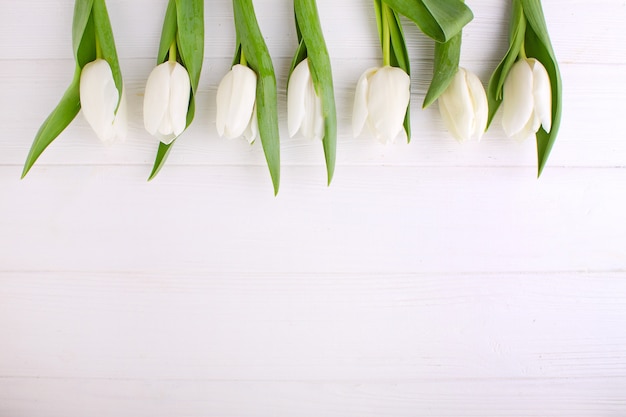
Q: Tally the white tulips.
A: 7